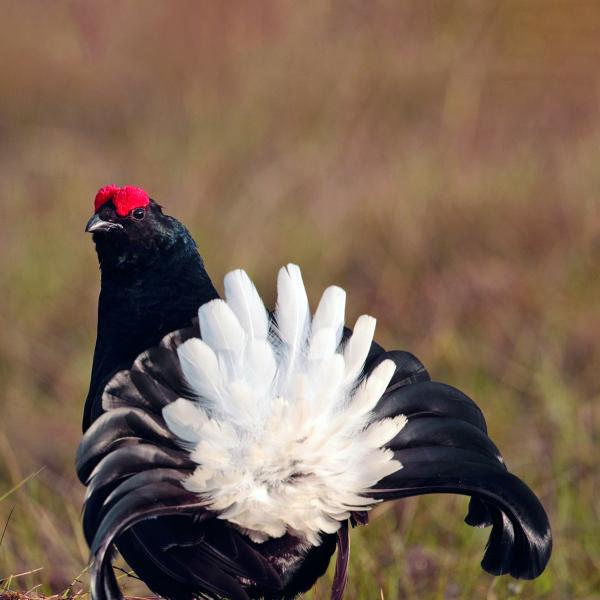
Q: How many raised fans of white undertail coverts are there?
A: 1